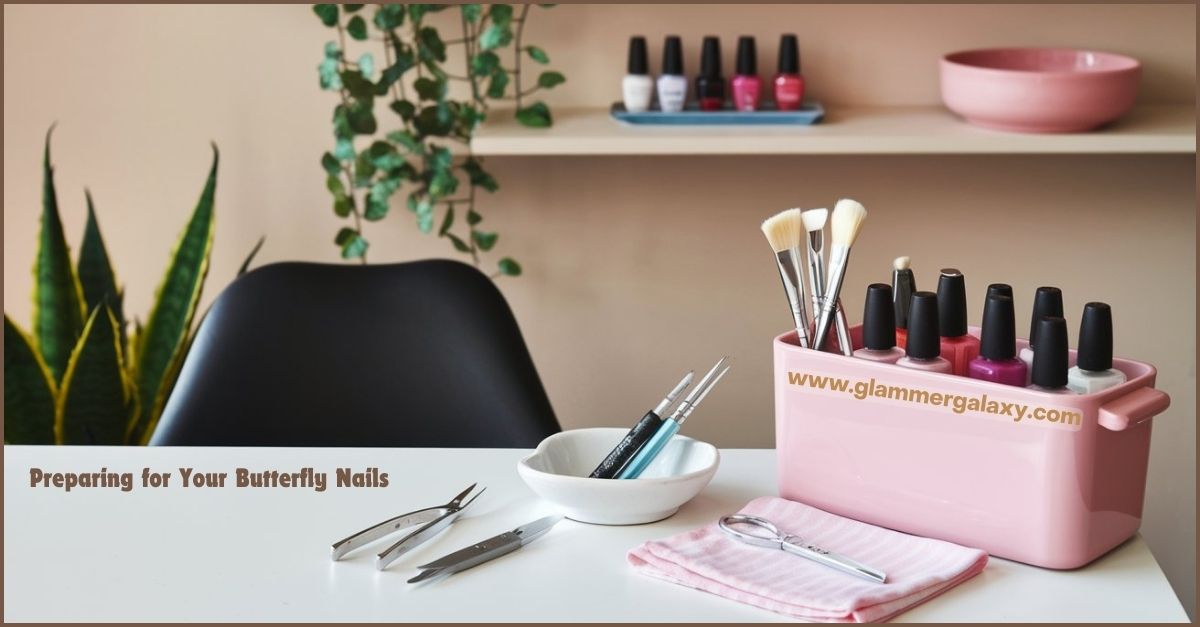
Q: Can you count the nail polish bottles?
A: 14